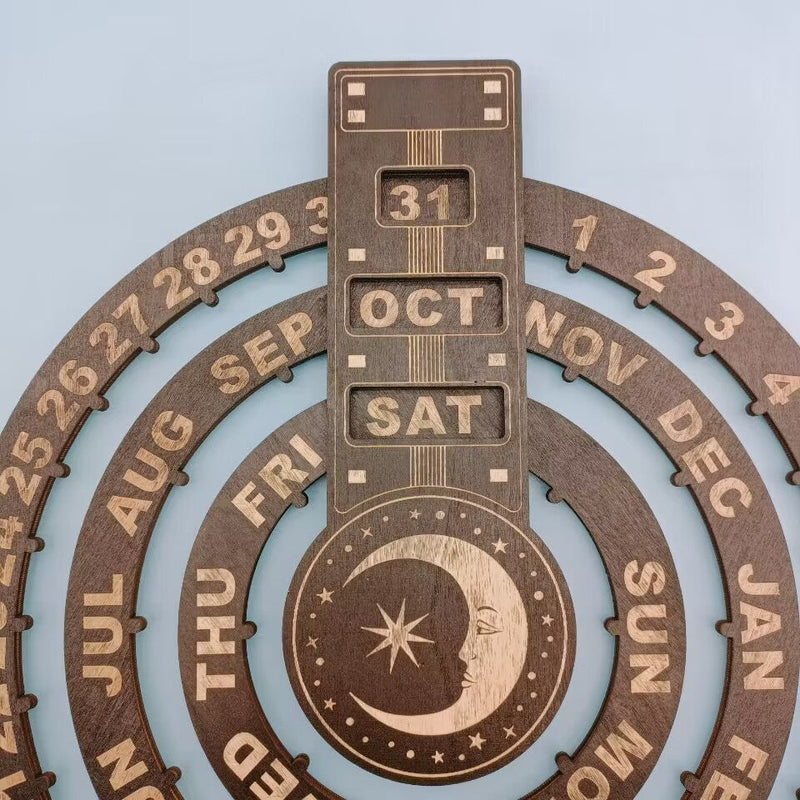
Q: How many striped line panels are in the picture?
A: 4